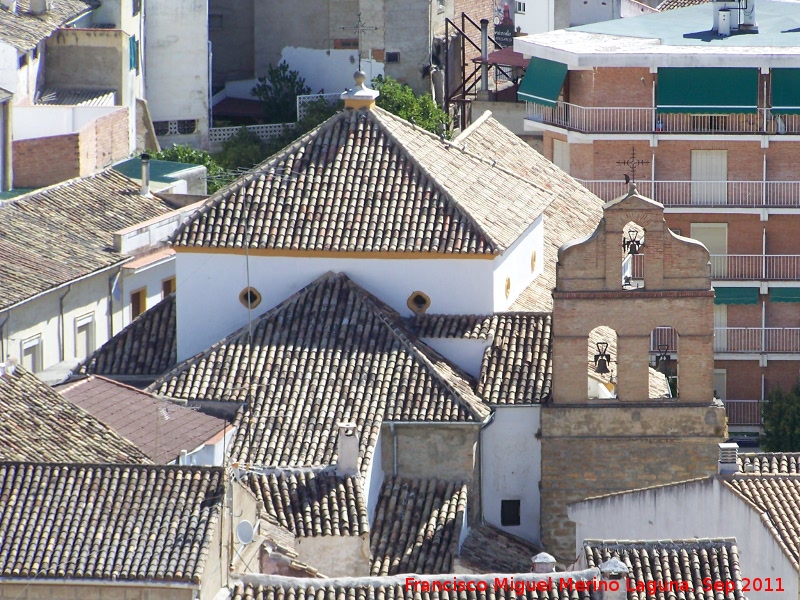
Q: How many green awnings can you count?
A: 5